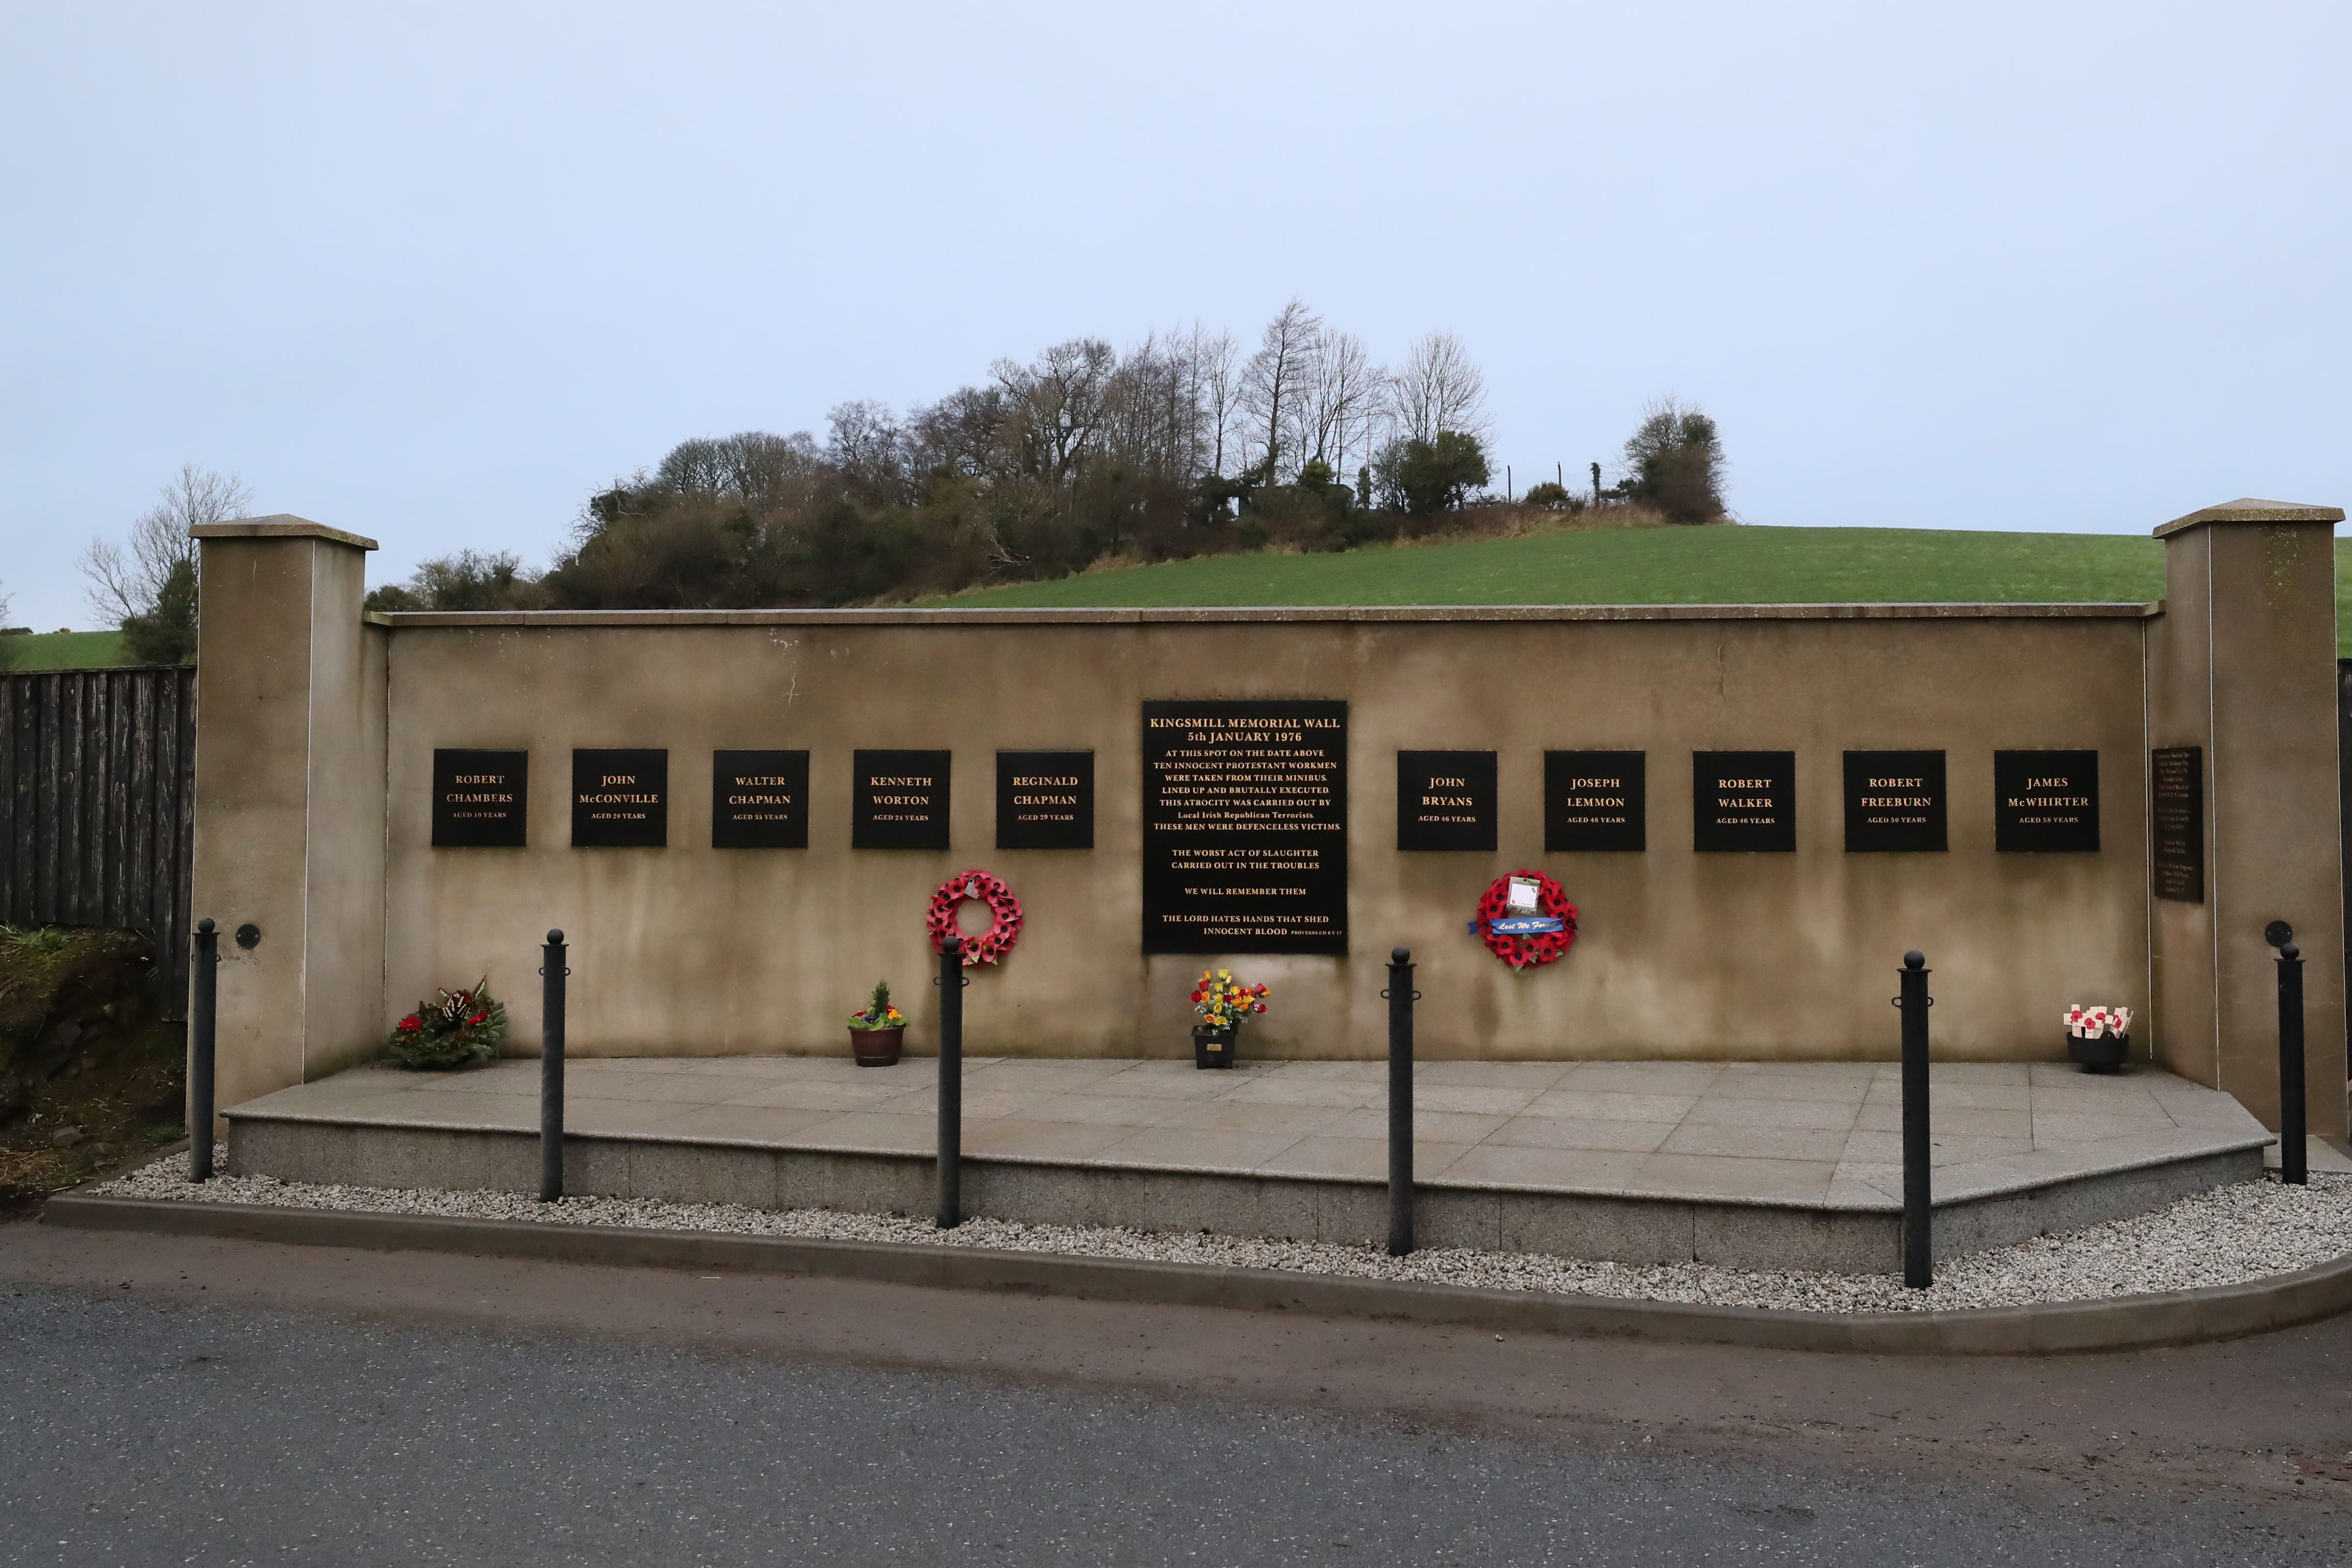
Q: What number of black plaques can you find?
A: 12